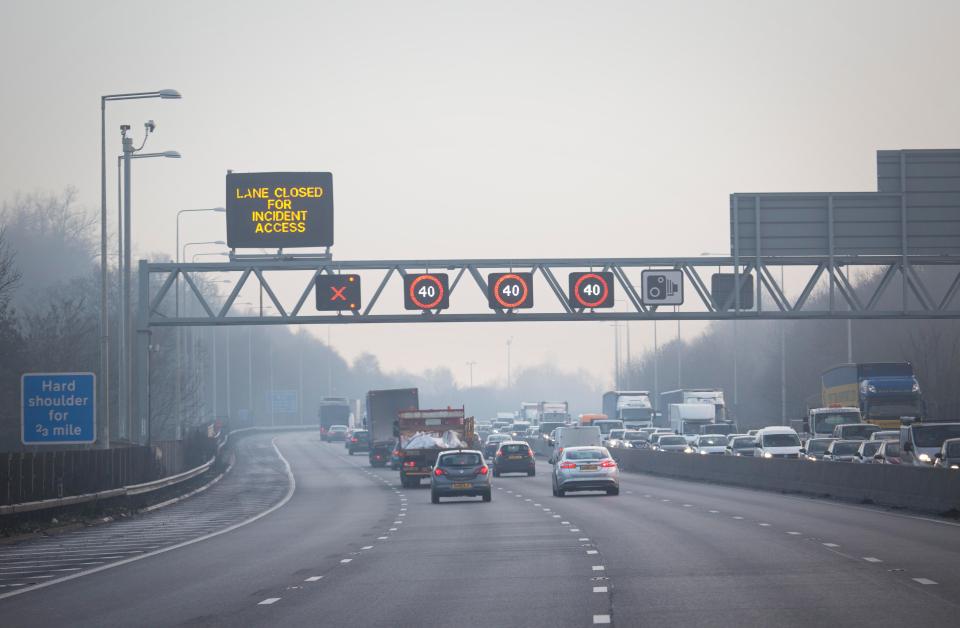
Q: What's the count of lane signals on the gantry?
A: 4